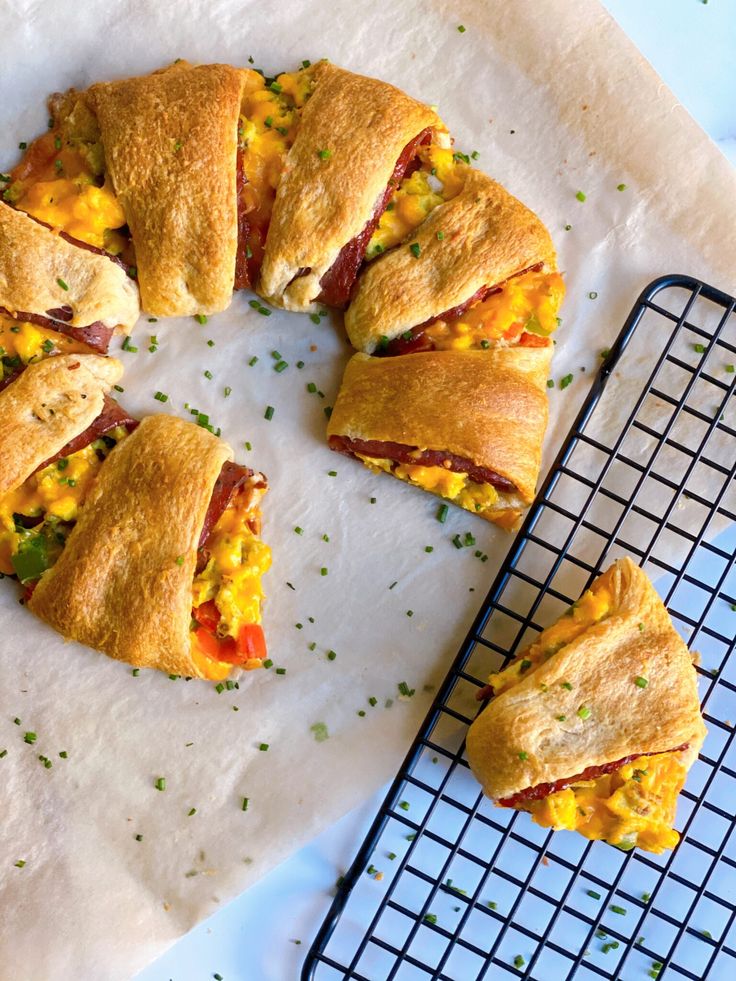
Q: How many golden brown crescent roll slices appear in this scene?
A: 8